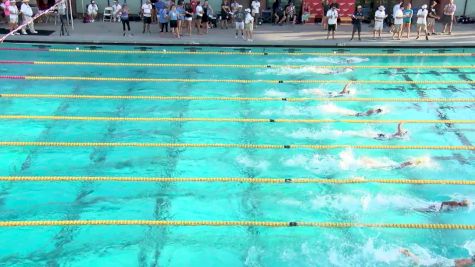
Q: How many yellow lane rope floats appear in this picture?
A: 8